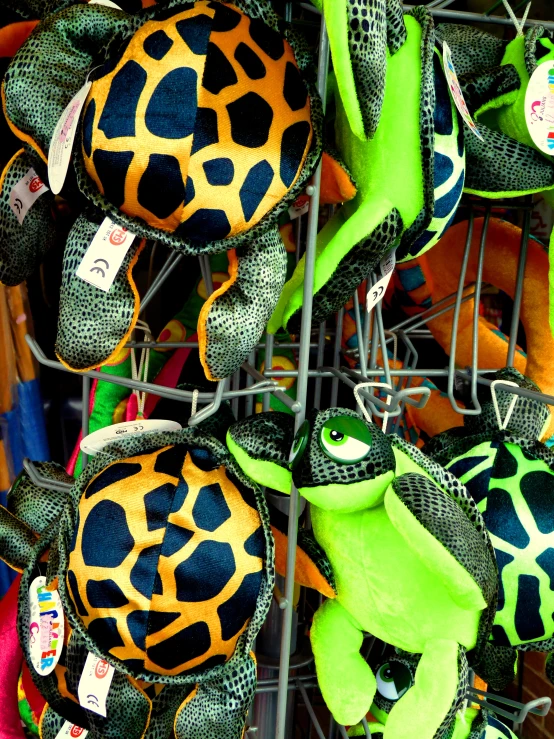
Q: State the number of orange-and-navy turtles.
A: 2